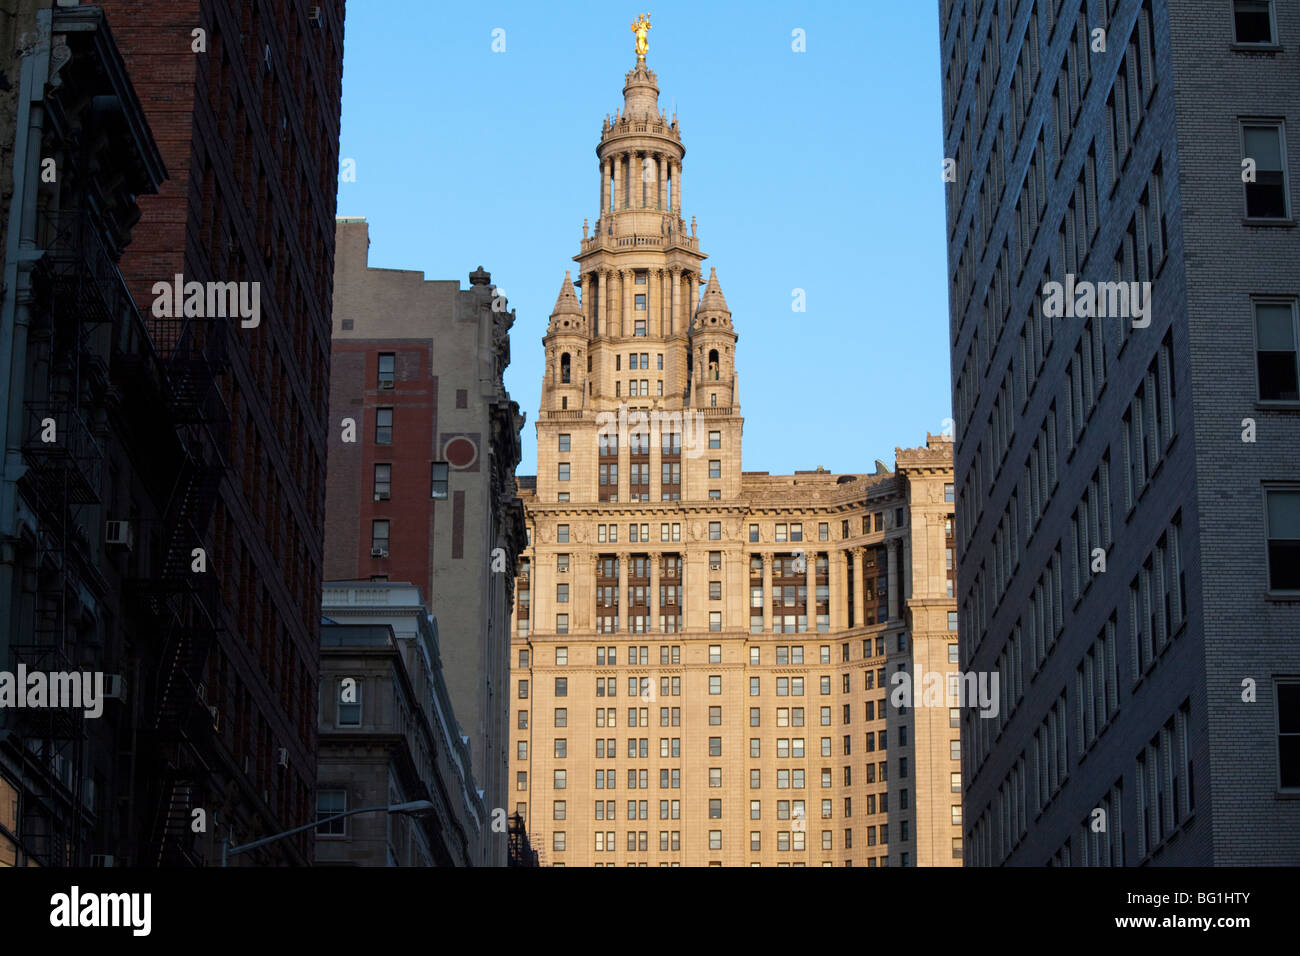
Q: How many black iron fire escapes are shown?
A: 2